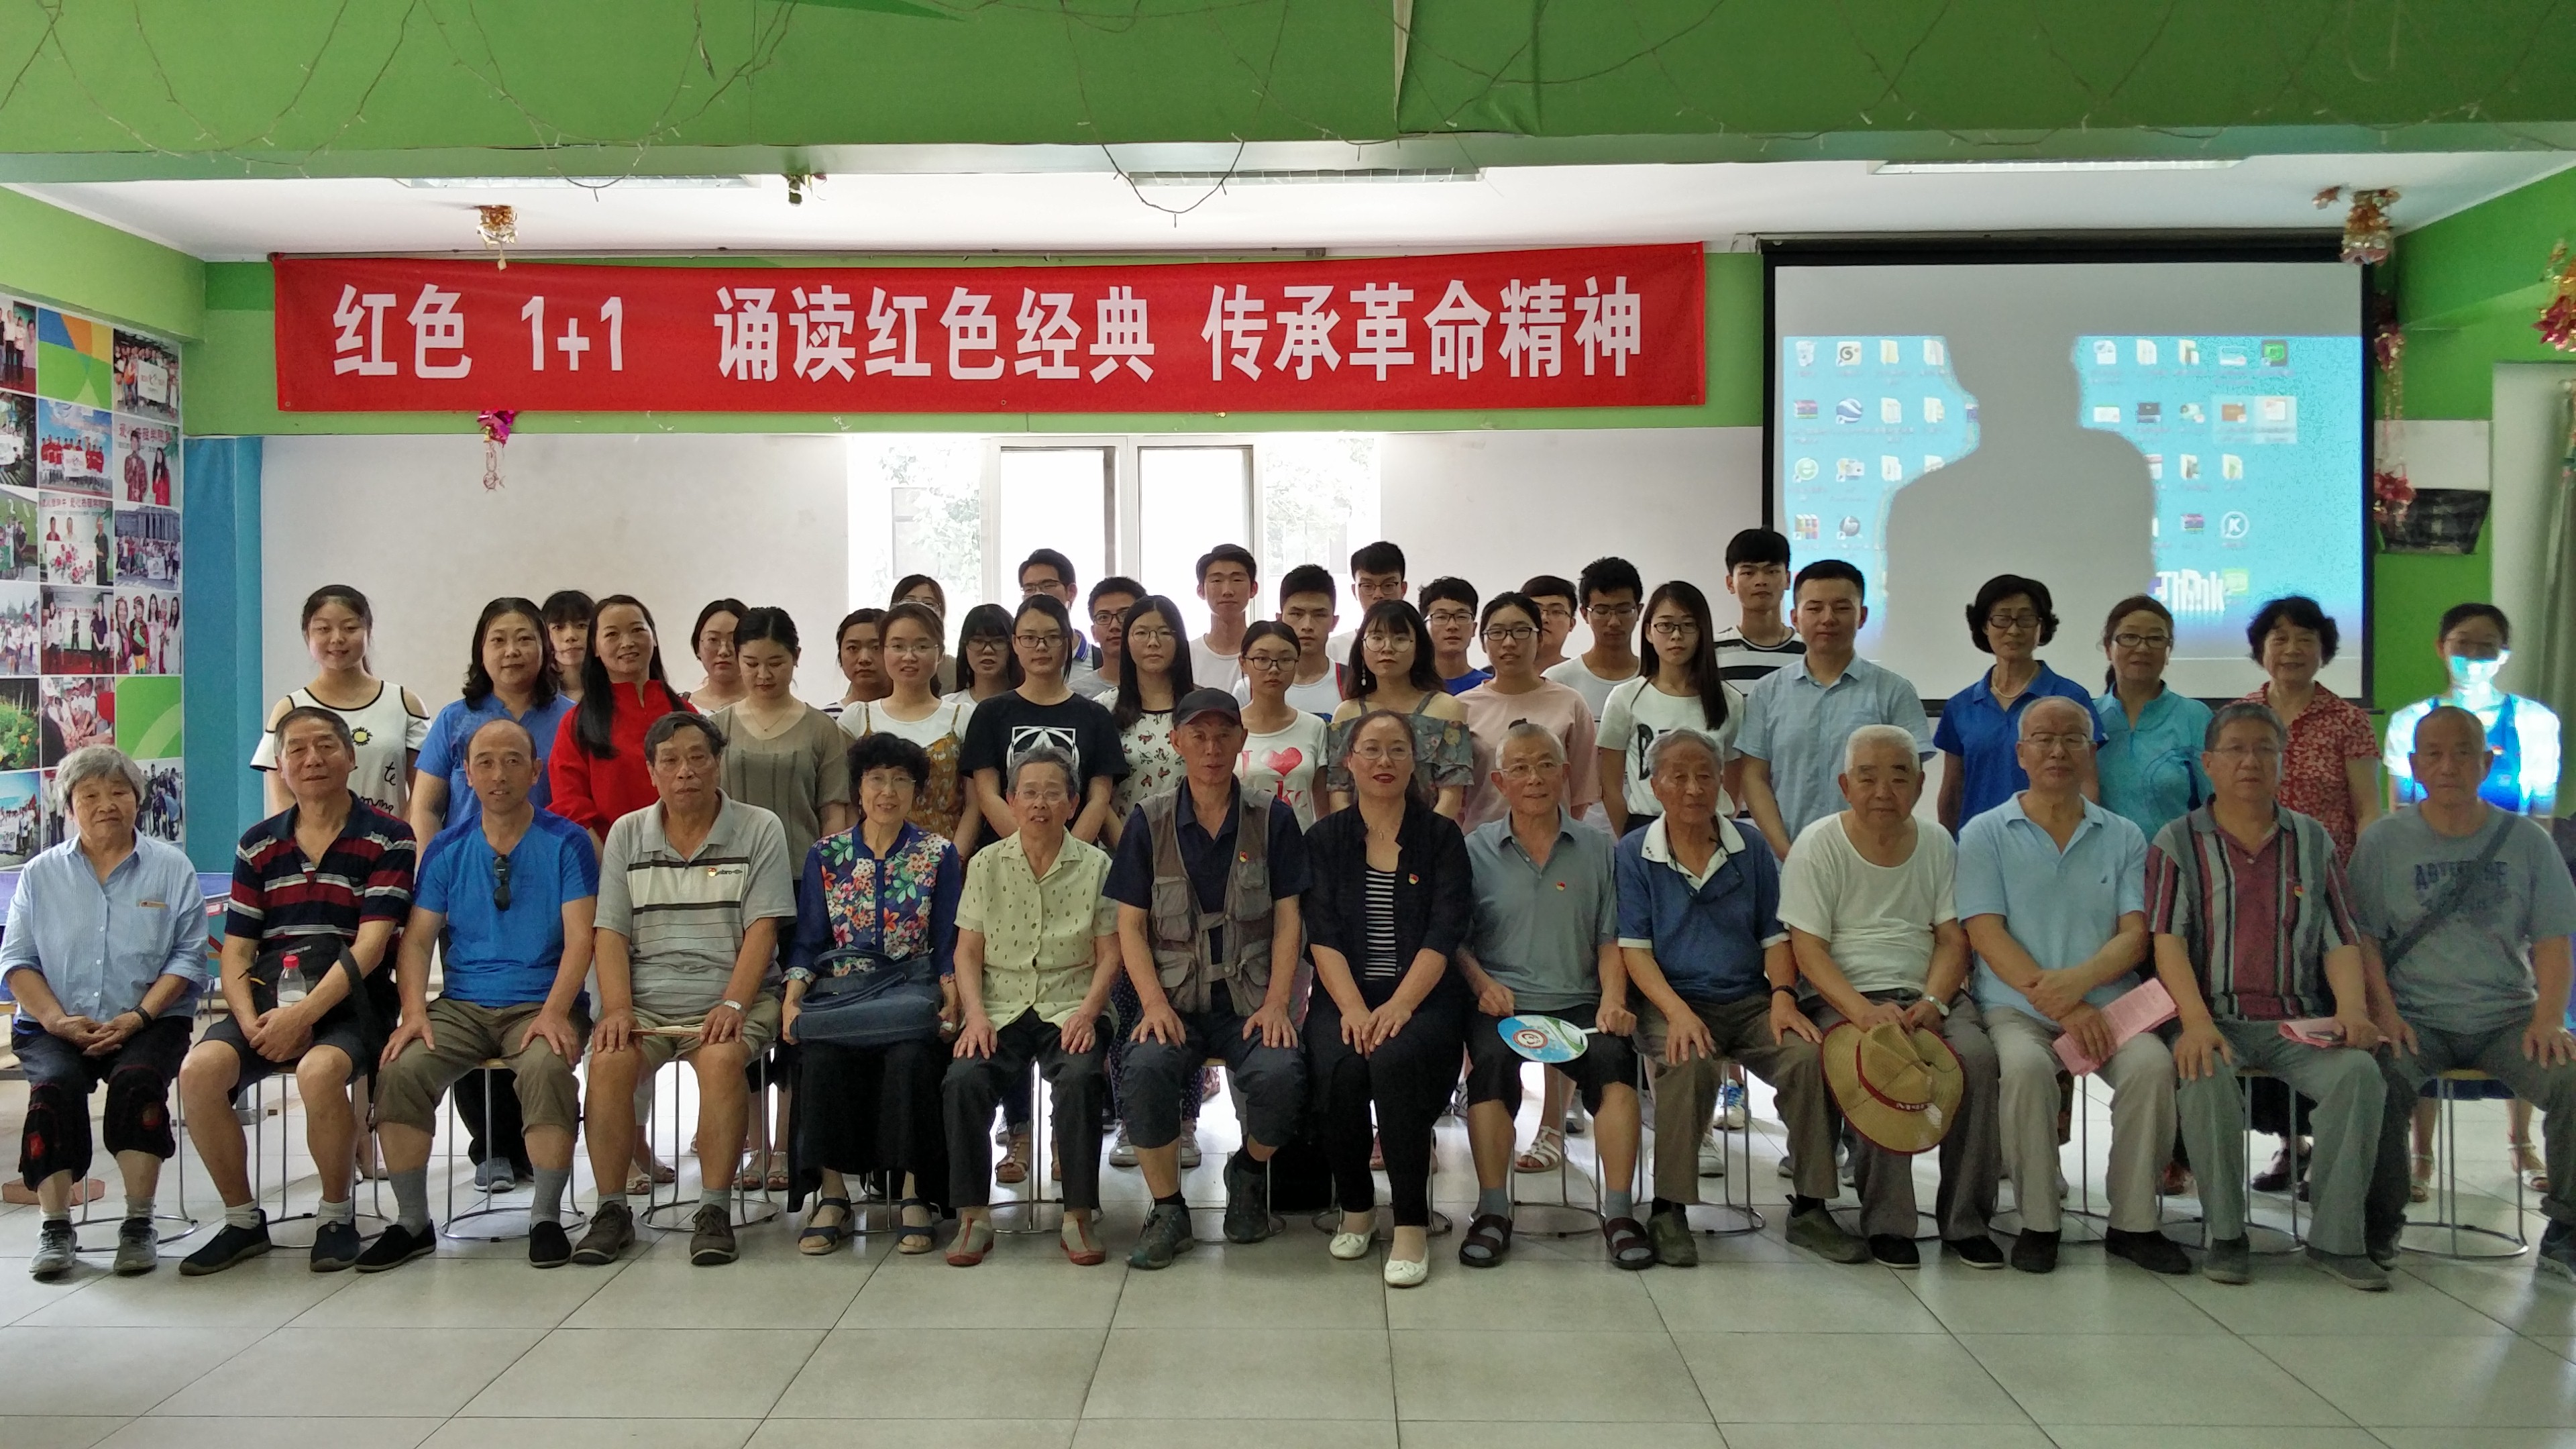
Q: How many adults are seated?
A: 14